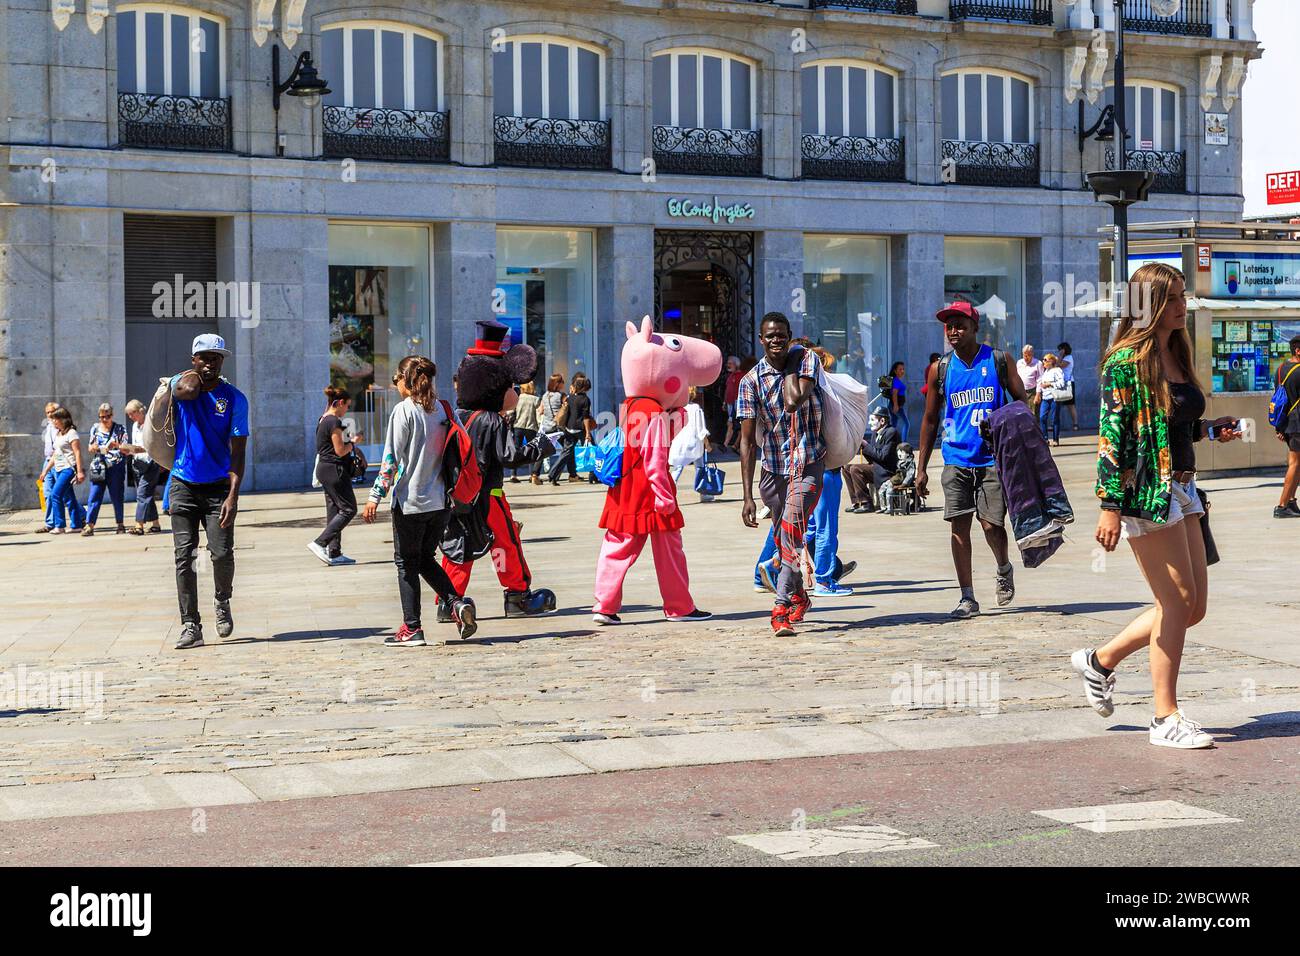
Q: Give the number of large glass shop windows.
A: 4